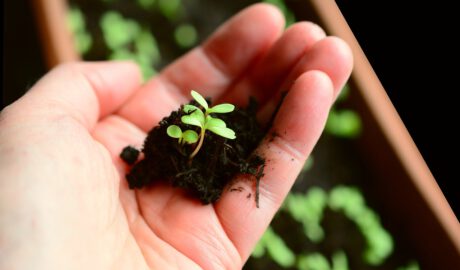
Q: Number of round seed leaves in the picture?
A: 2